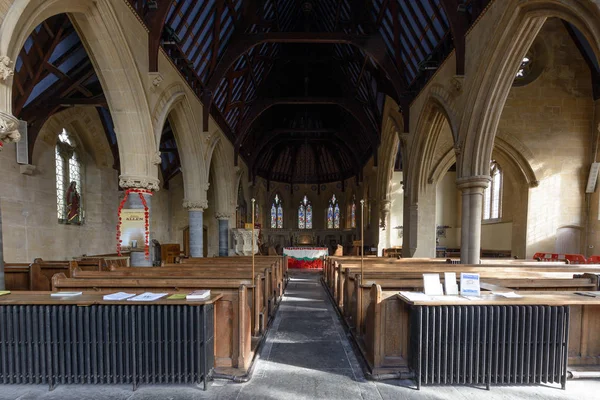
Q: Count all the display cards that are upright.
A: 3